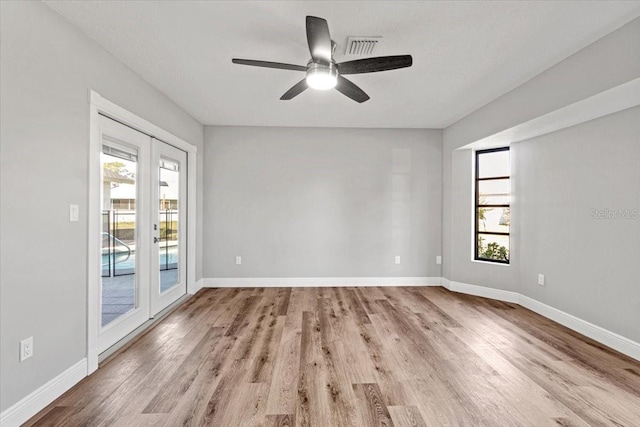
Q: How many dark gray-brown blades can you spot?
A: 5